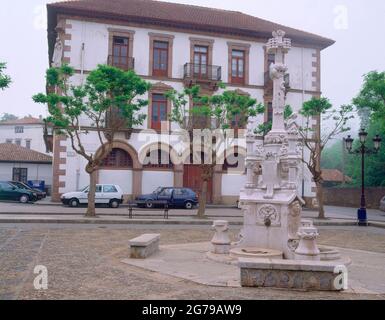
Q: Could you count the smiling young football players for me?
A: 0